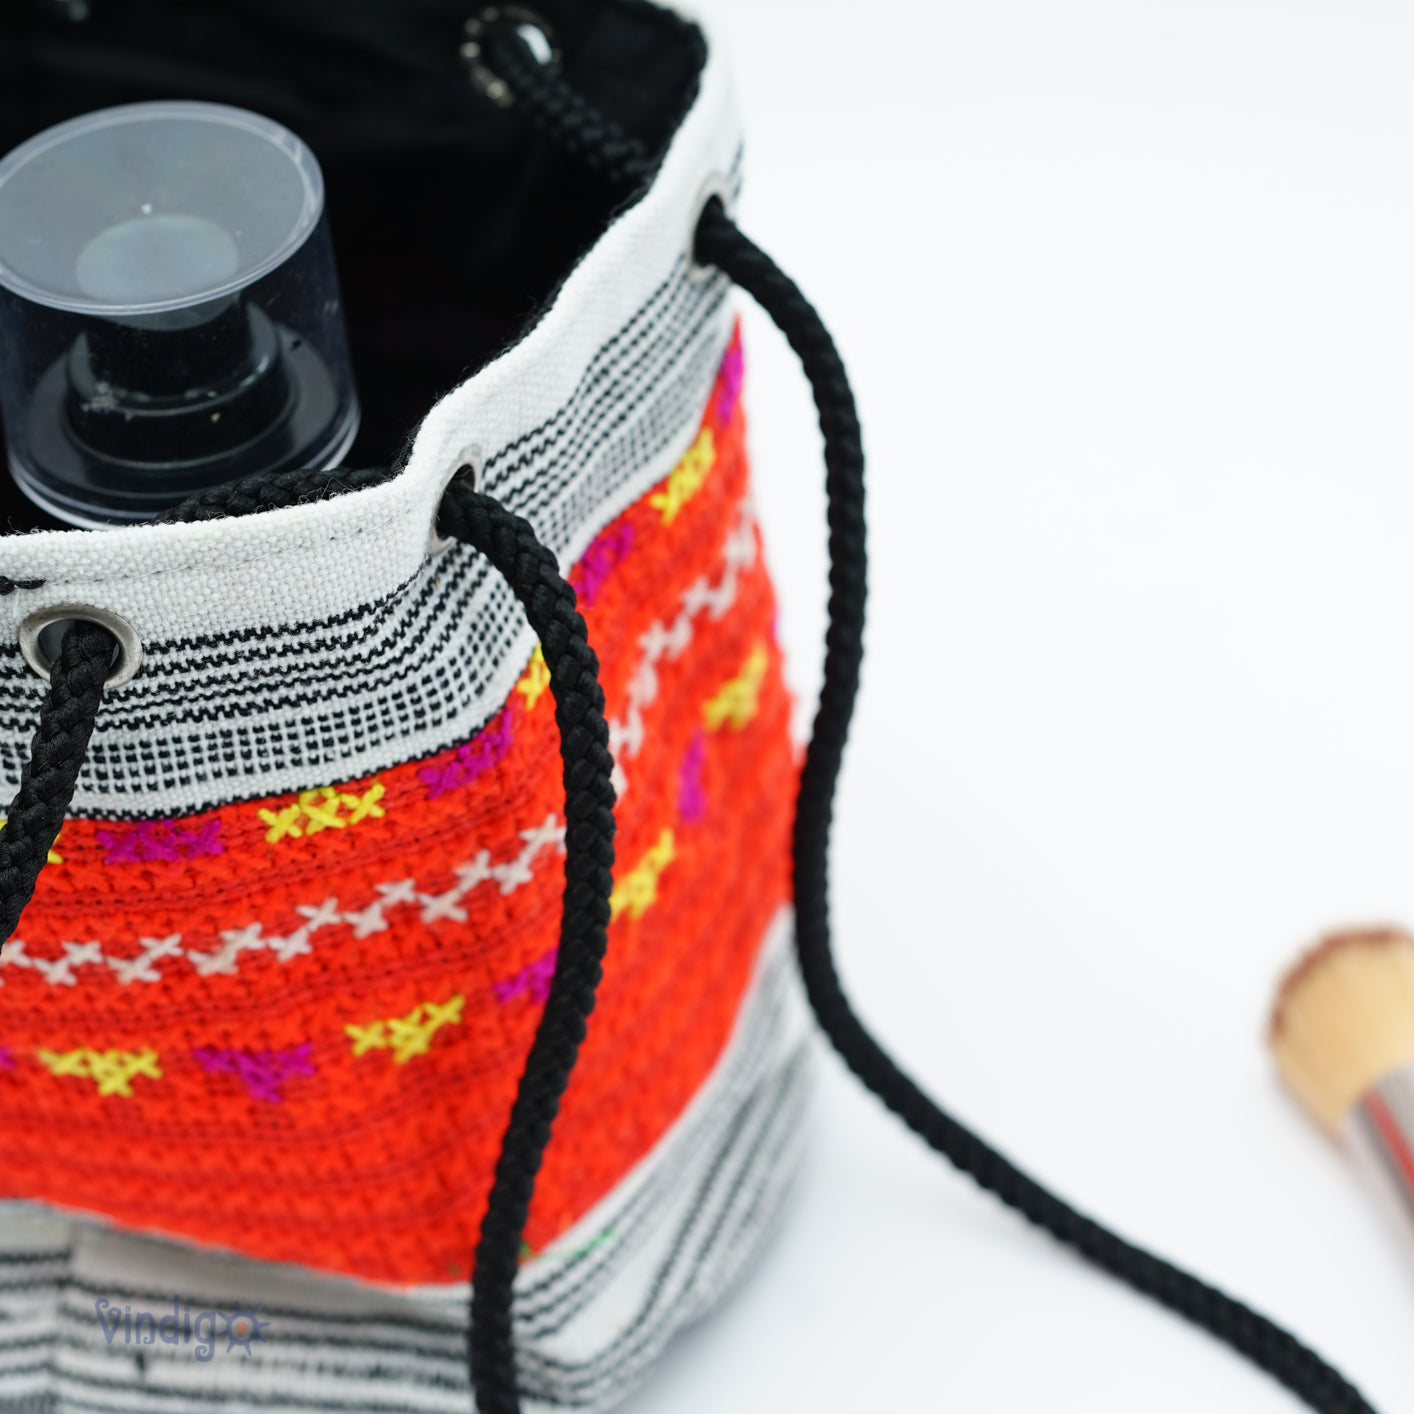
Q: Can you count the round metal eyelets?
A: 4